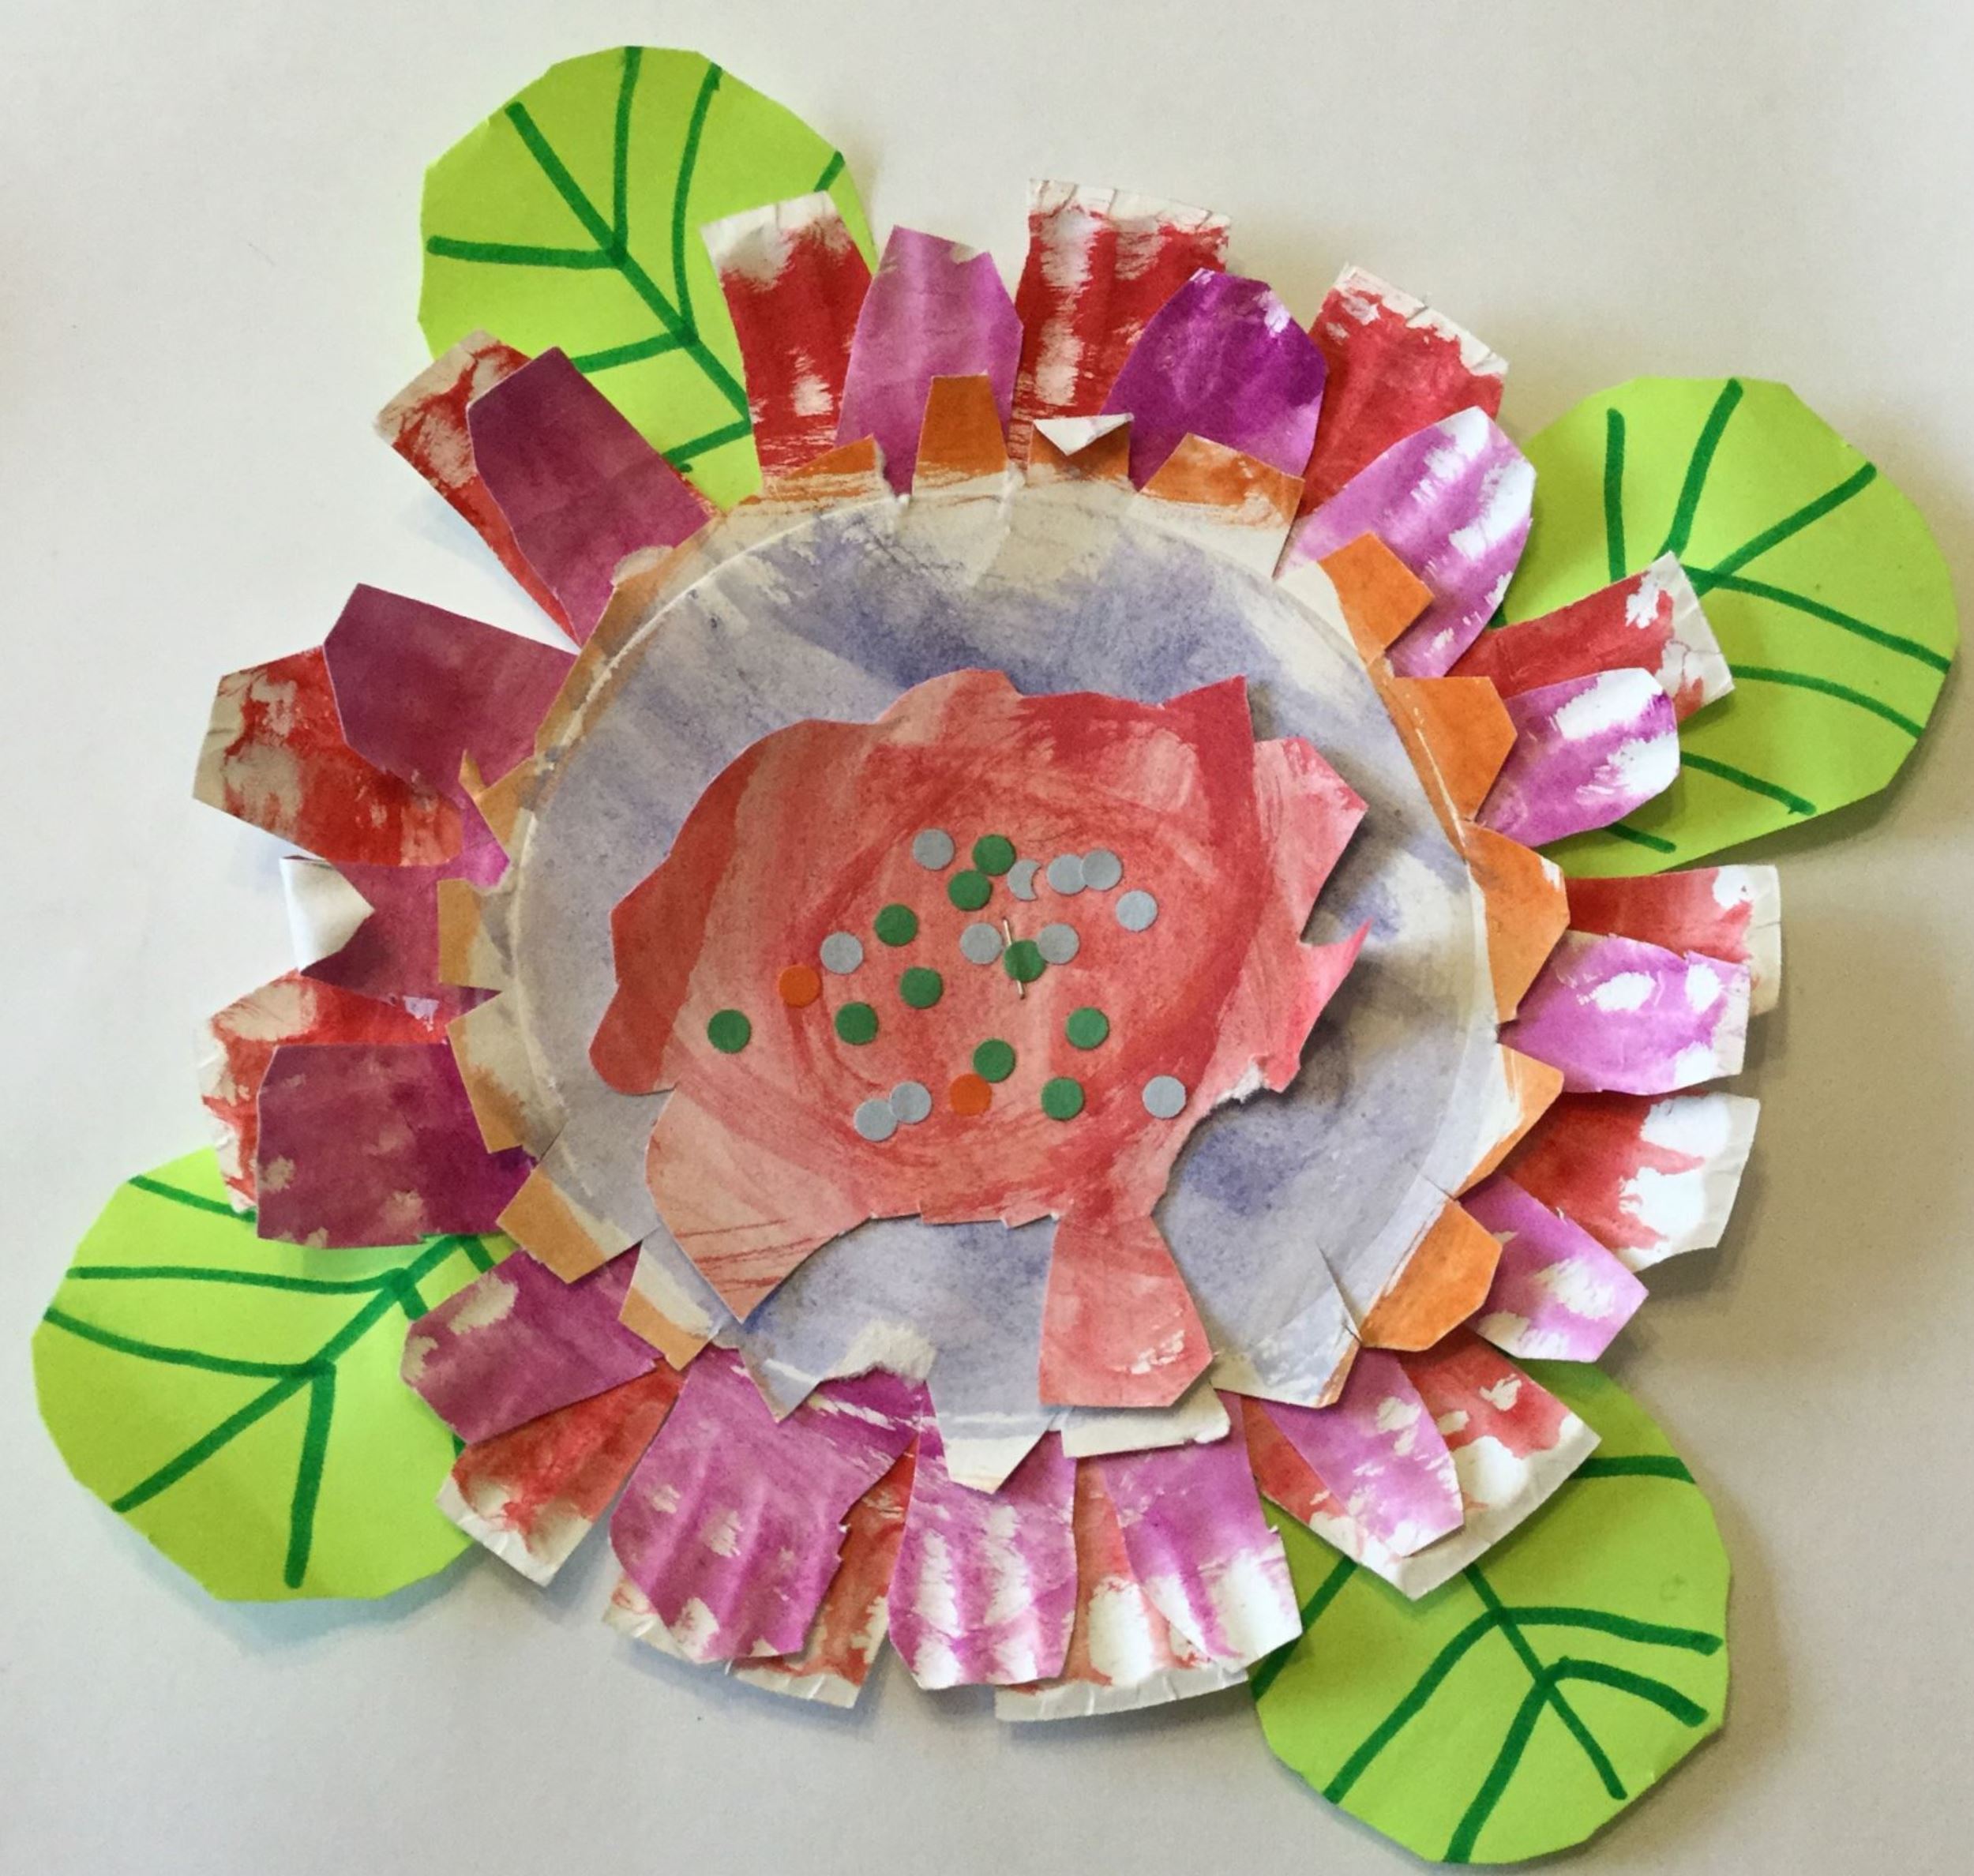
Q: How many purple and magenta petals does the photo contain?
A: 15